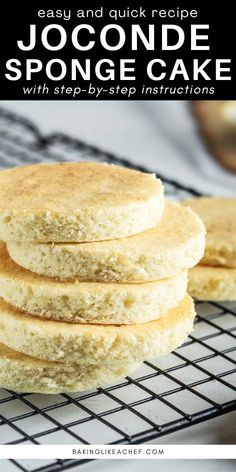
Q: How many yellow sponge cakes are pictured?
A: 7